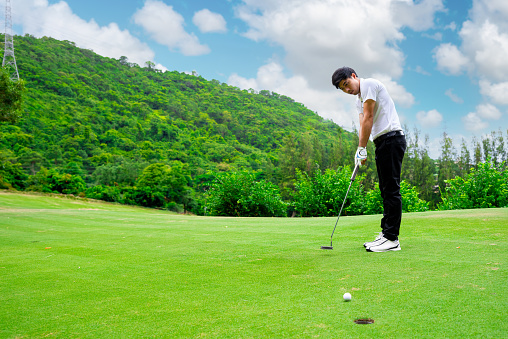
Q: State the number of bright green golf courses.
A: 1